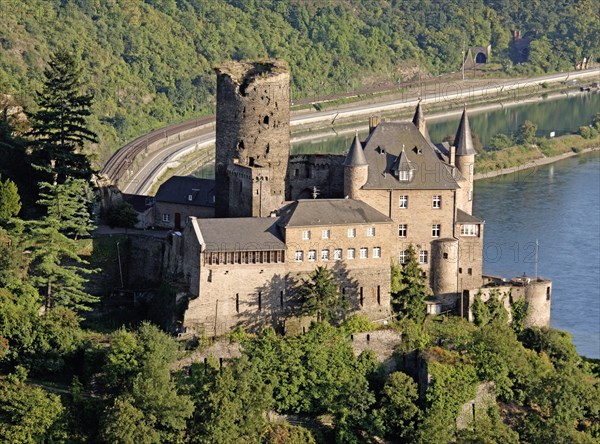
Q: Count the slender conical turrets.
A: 3